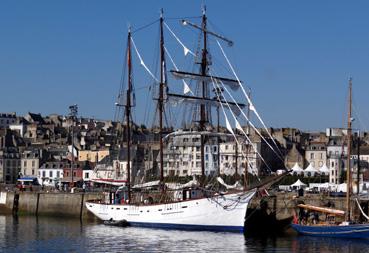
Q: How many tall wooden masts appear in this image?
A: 4